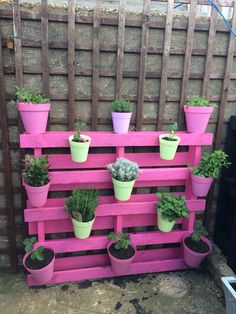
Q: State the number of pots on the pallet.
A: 13